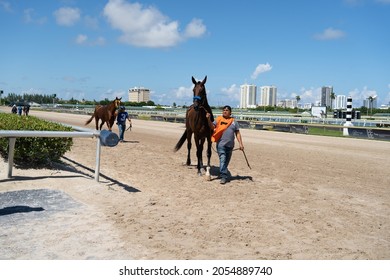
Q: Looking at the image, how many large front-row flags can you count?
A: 0